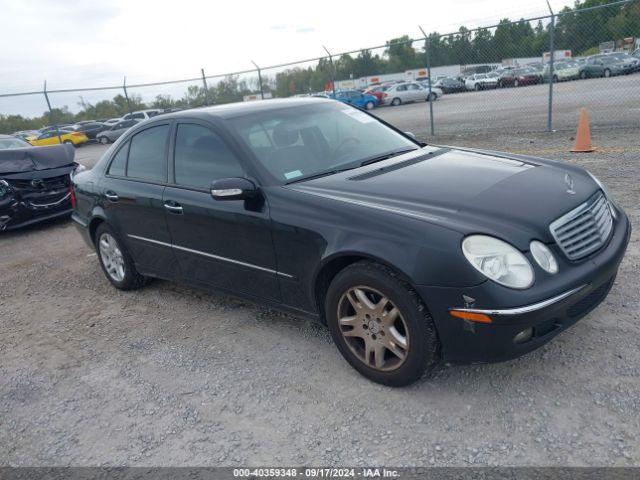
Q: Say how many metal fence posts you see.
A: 7